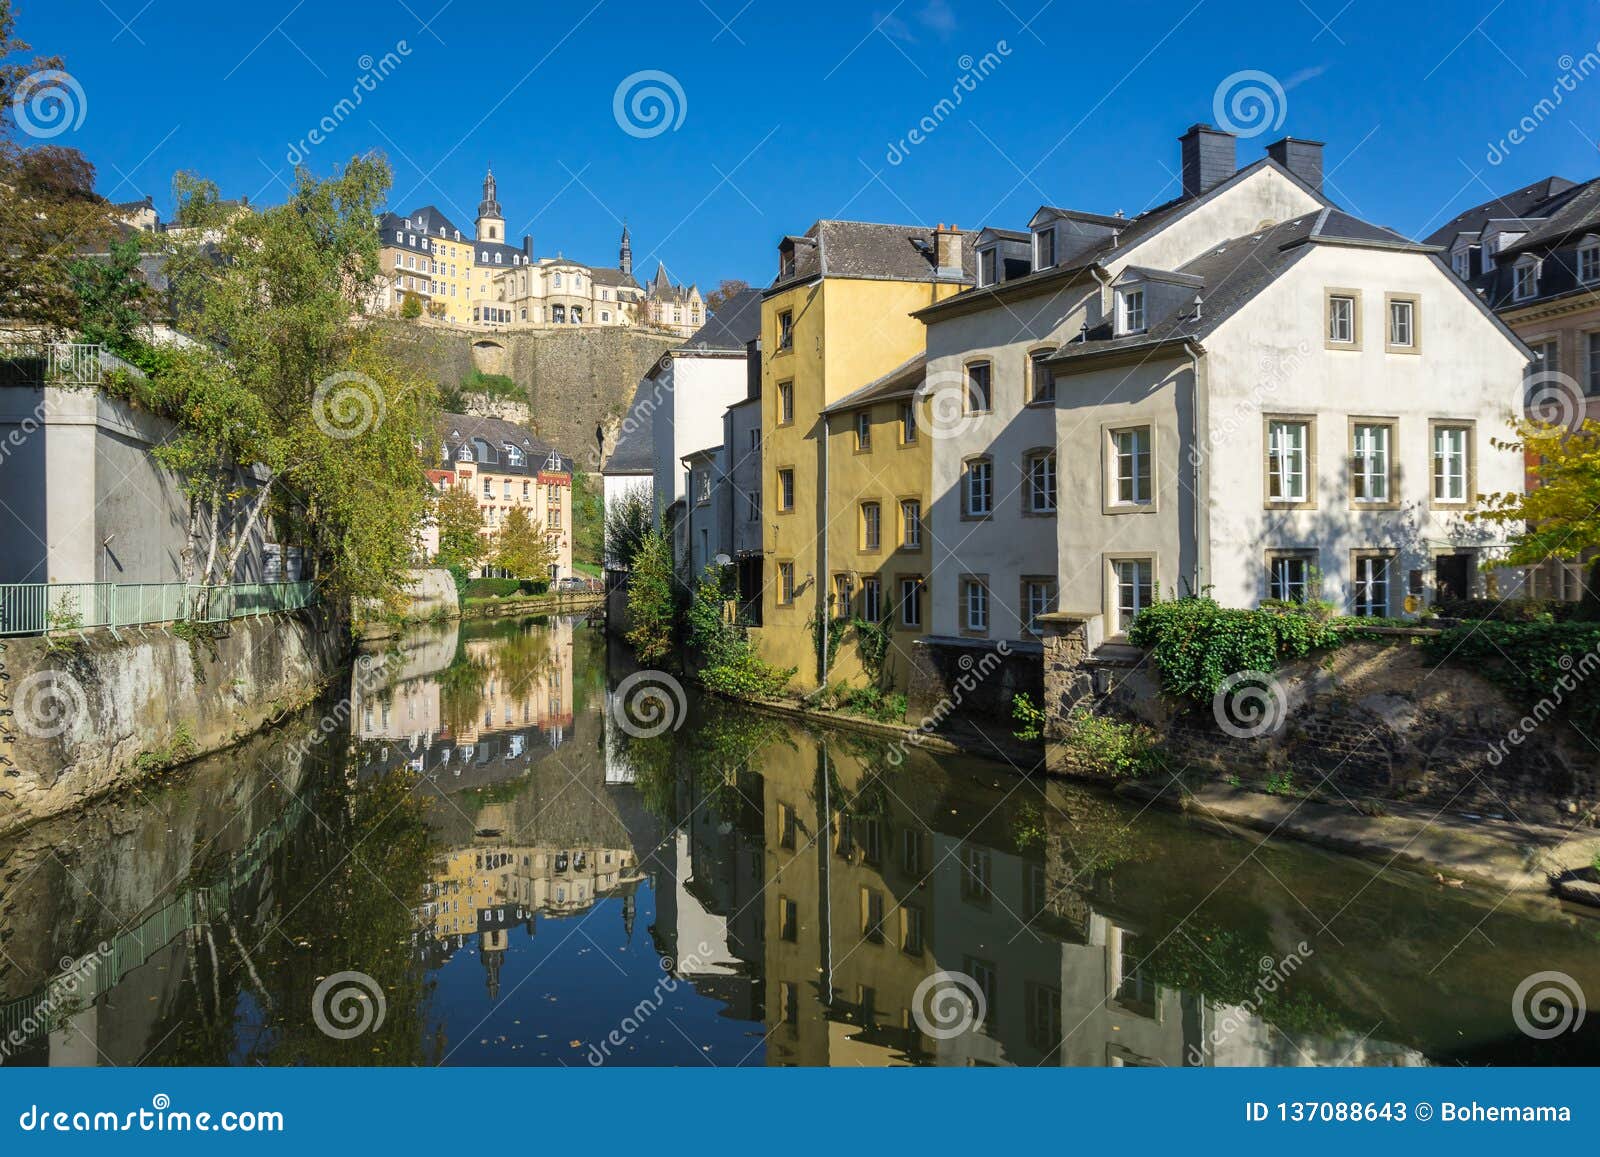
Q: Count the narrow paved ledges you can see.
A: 1